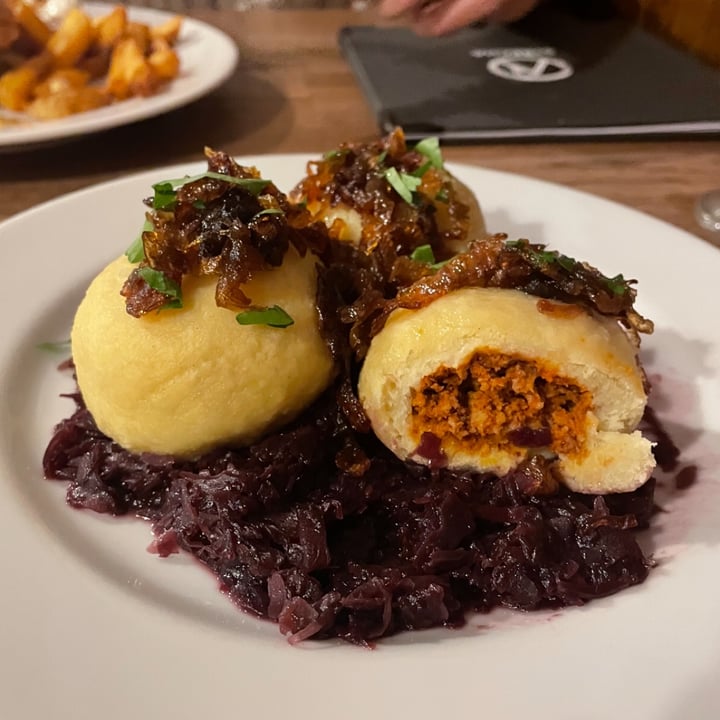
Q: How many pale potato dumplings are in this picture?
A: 3